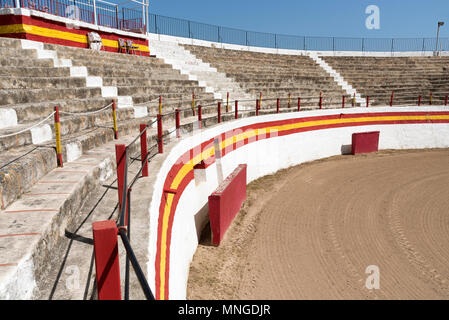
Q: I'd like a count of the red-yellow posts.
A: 9